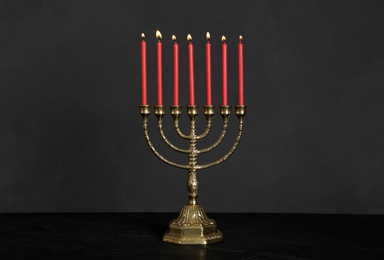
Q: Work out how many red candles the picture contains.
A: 7